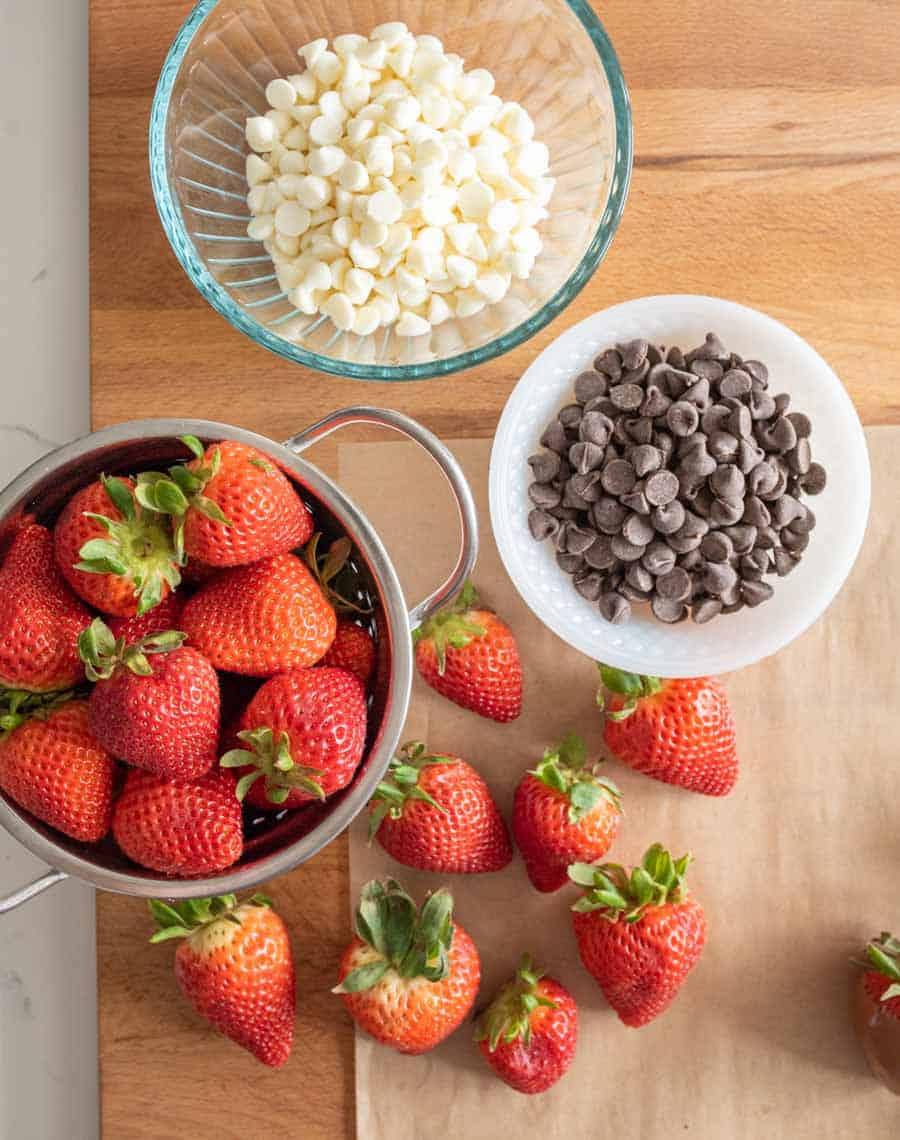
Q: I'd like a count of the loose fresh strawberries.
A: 8